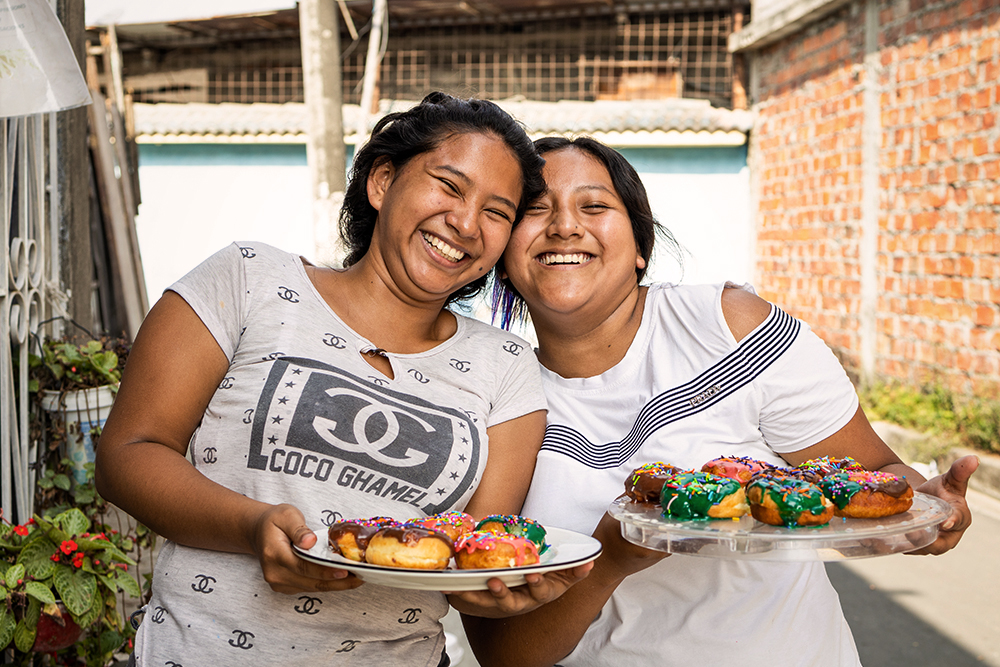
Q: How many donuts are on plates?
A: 11